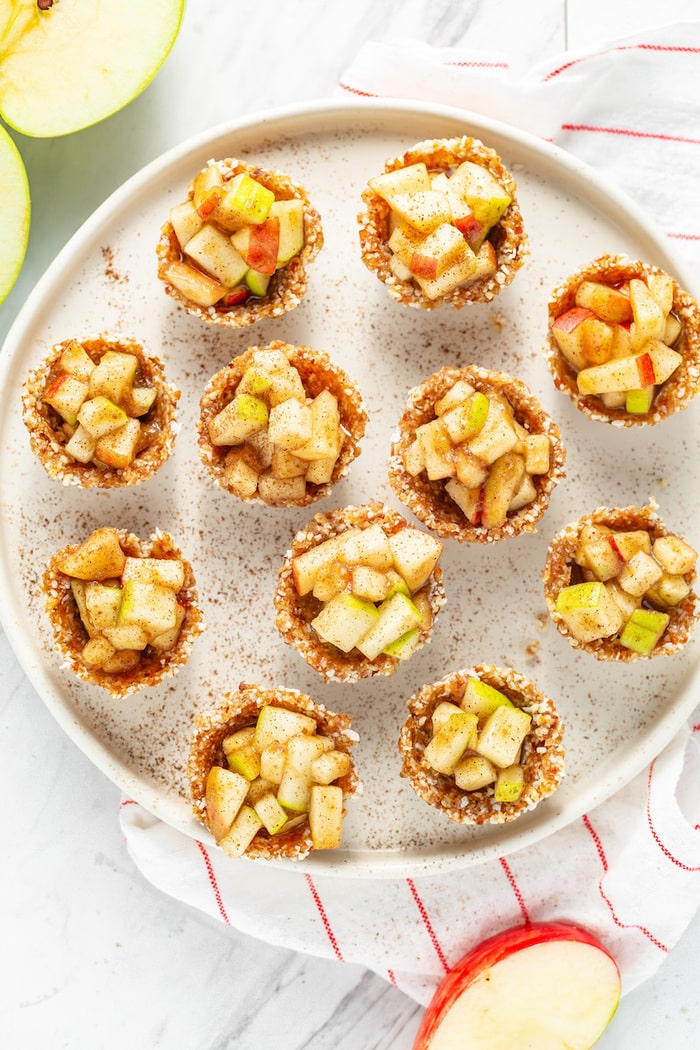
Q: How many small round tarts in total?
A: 11